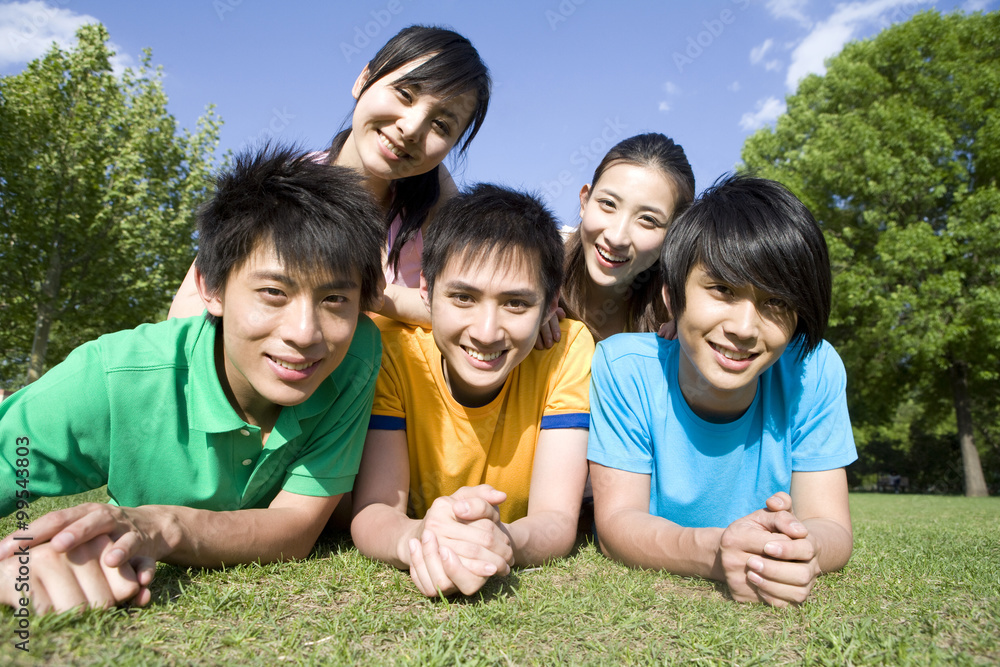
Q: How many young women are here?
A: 2